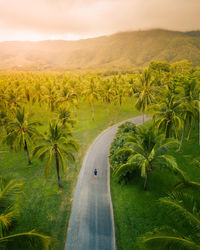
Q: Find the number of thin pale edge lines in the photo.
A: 2